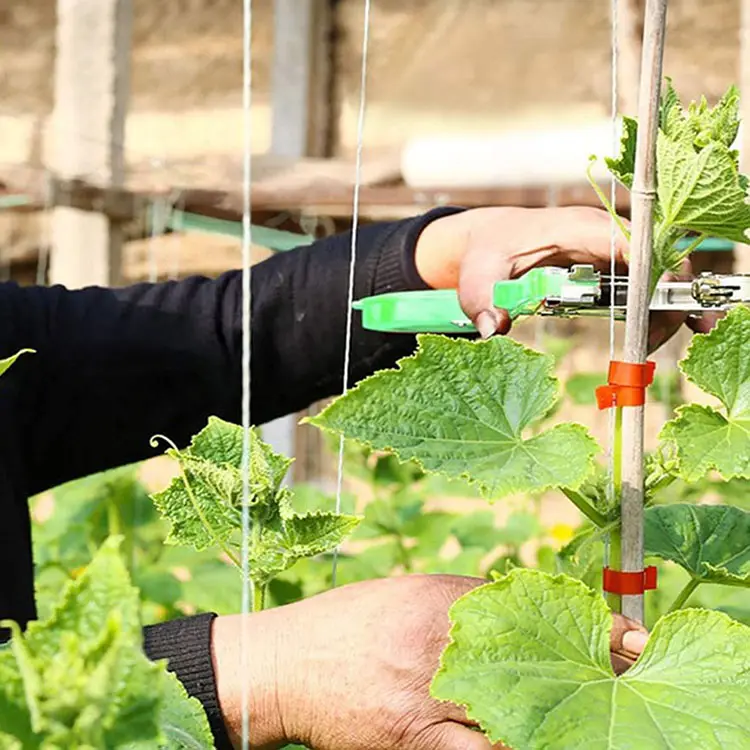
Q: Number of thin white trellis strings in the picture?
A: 3